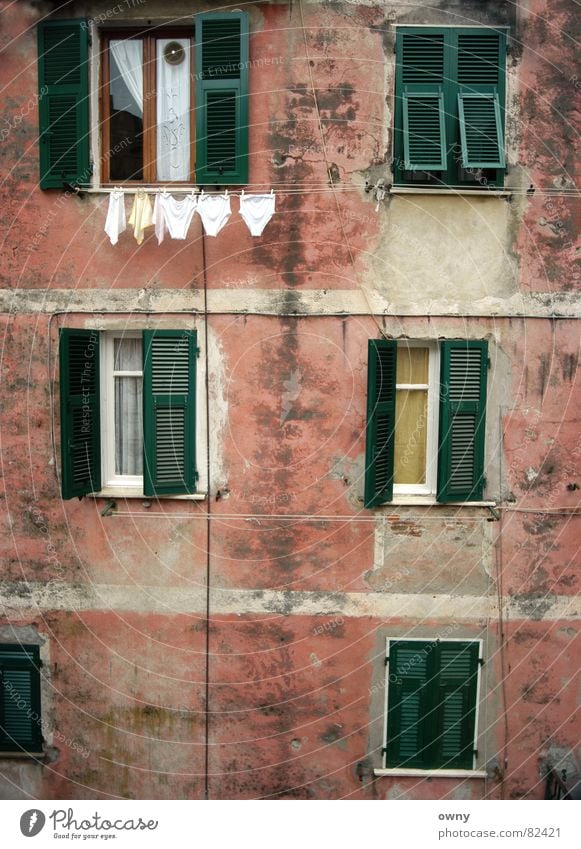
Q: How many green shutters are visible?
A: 11